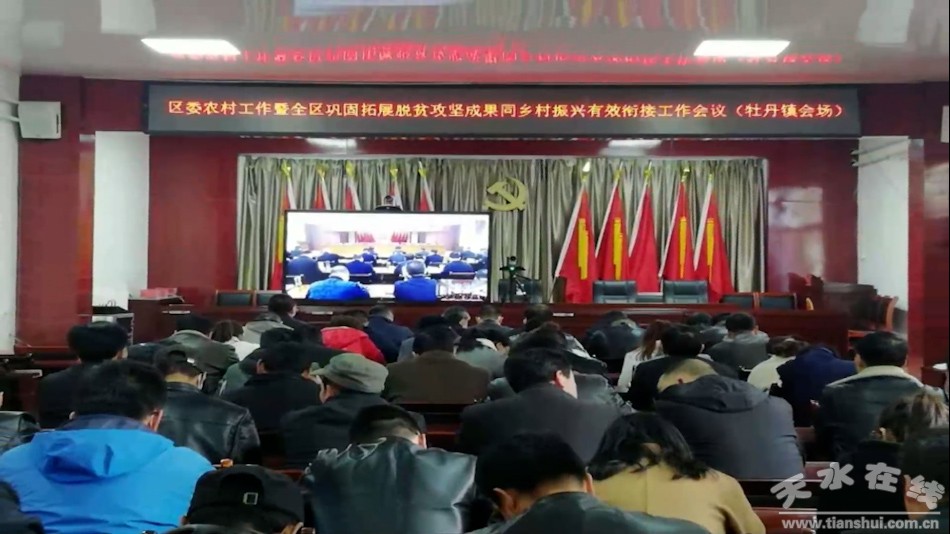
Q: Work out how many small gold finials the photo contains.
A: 10